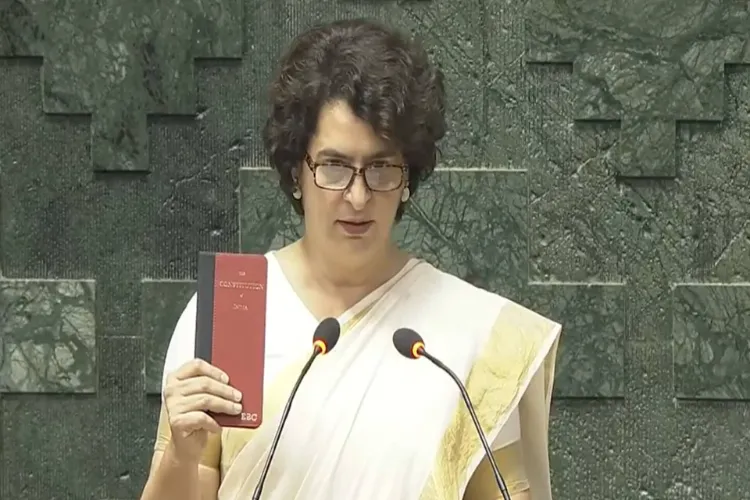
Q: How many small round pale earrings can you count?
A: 2